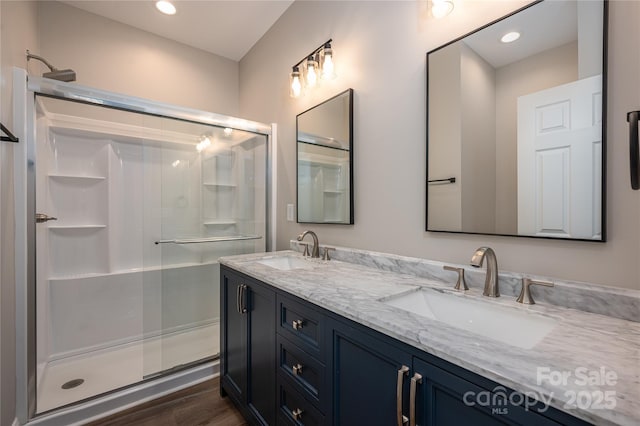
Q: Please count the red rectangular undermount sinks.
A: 0